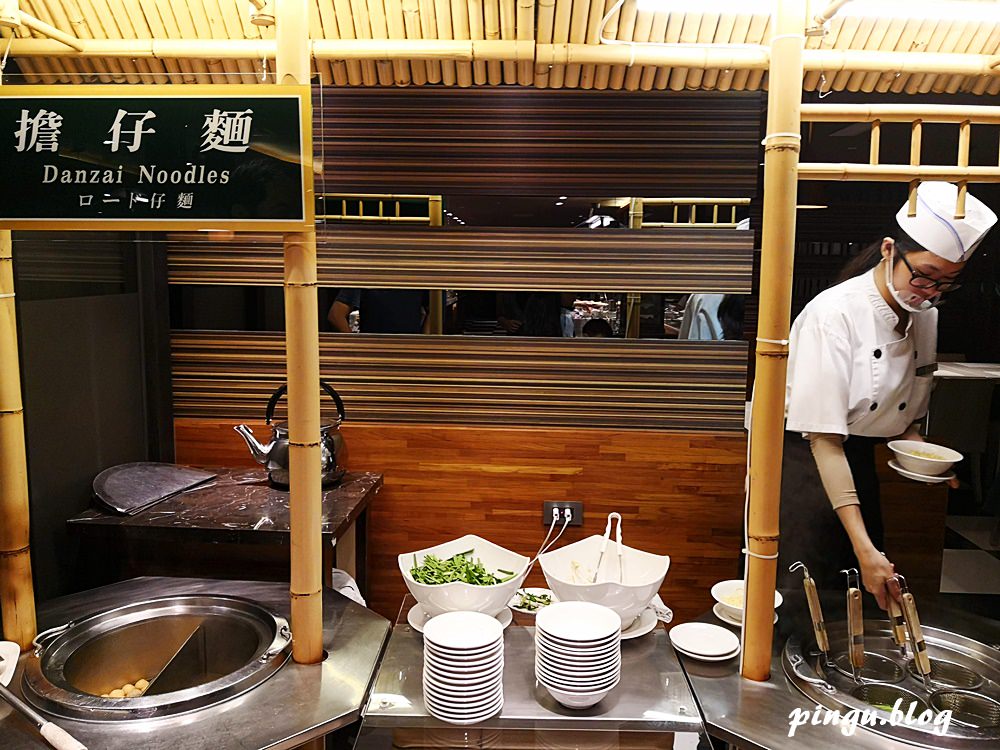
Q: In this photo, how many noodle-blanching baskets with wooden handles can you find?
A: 4